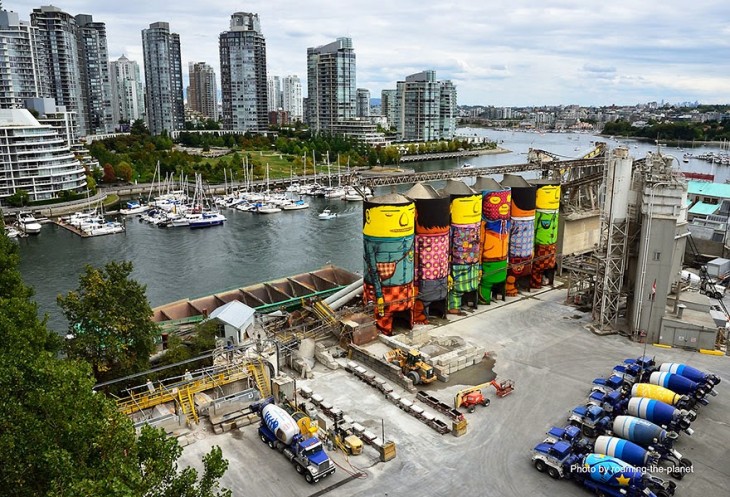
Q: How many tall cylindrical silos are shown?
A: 6